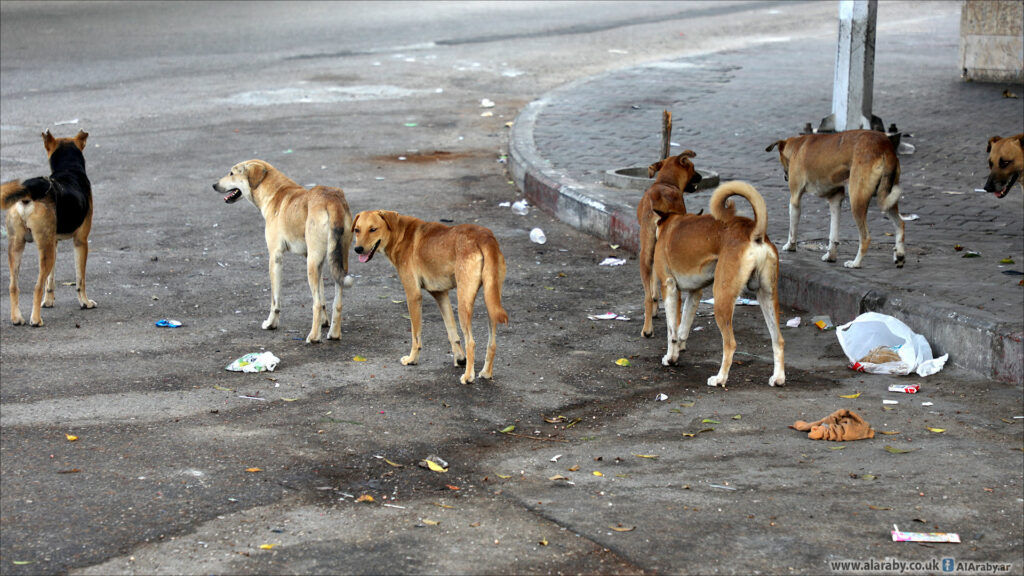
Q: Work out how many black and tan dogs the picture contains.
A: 1